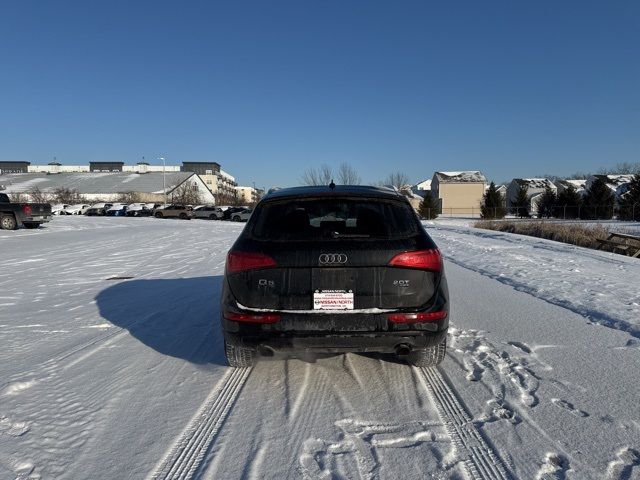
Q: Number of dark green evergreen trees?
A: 7